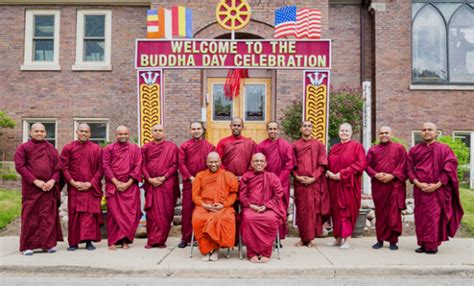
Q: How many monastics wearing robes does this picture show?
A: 13